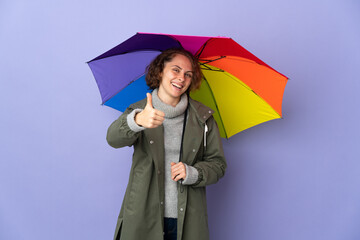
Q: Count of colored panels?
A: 8